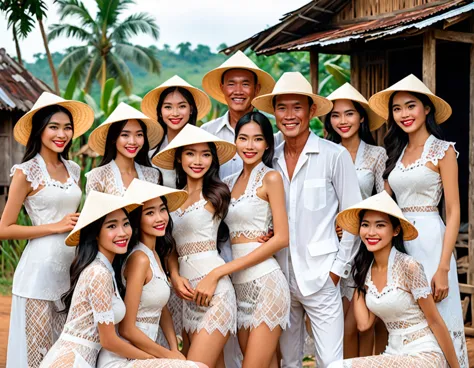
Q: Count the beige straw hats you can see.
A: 11